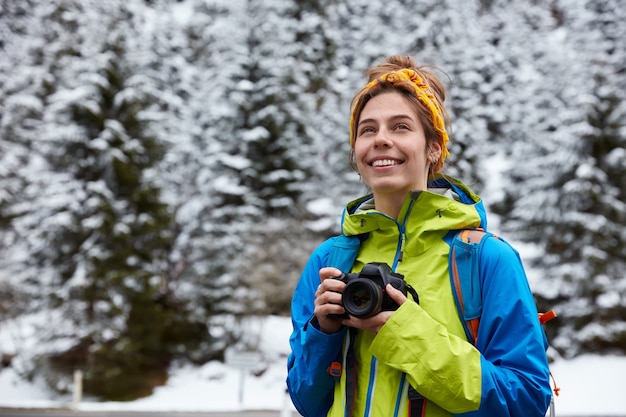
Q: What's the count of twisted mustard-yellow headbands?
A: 1